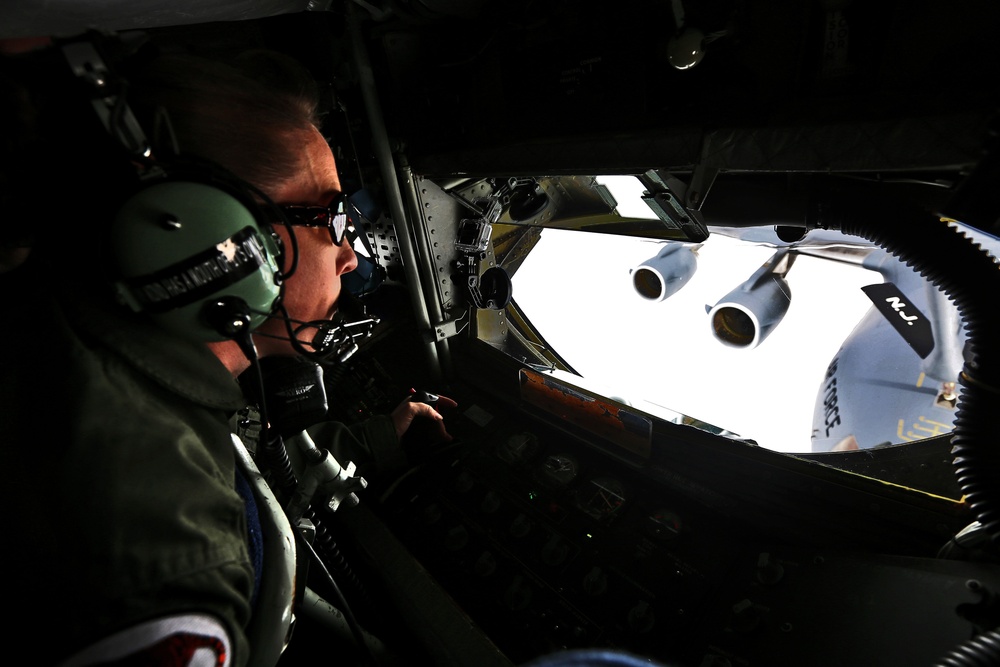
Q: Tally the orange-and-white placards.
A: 0